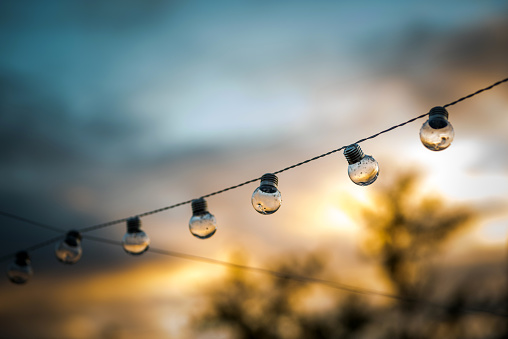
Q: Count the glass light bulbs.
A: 7